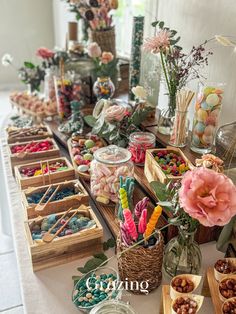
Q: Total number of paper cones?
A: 5